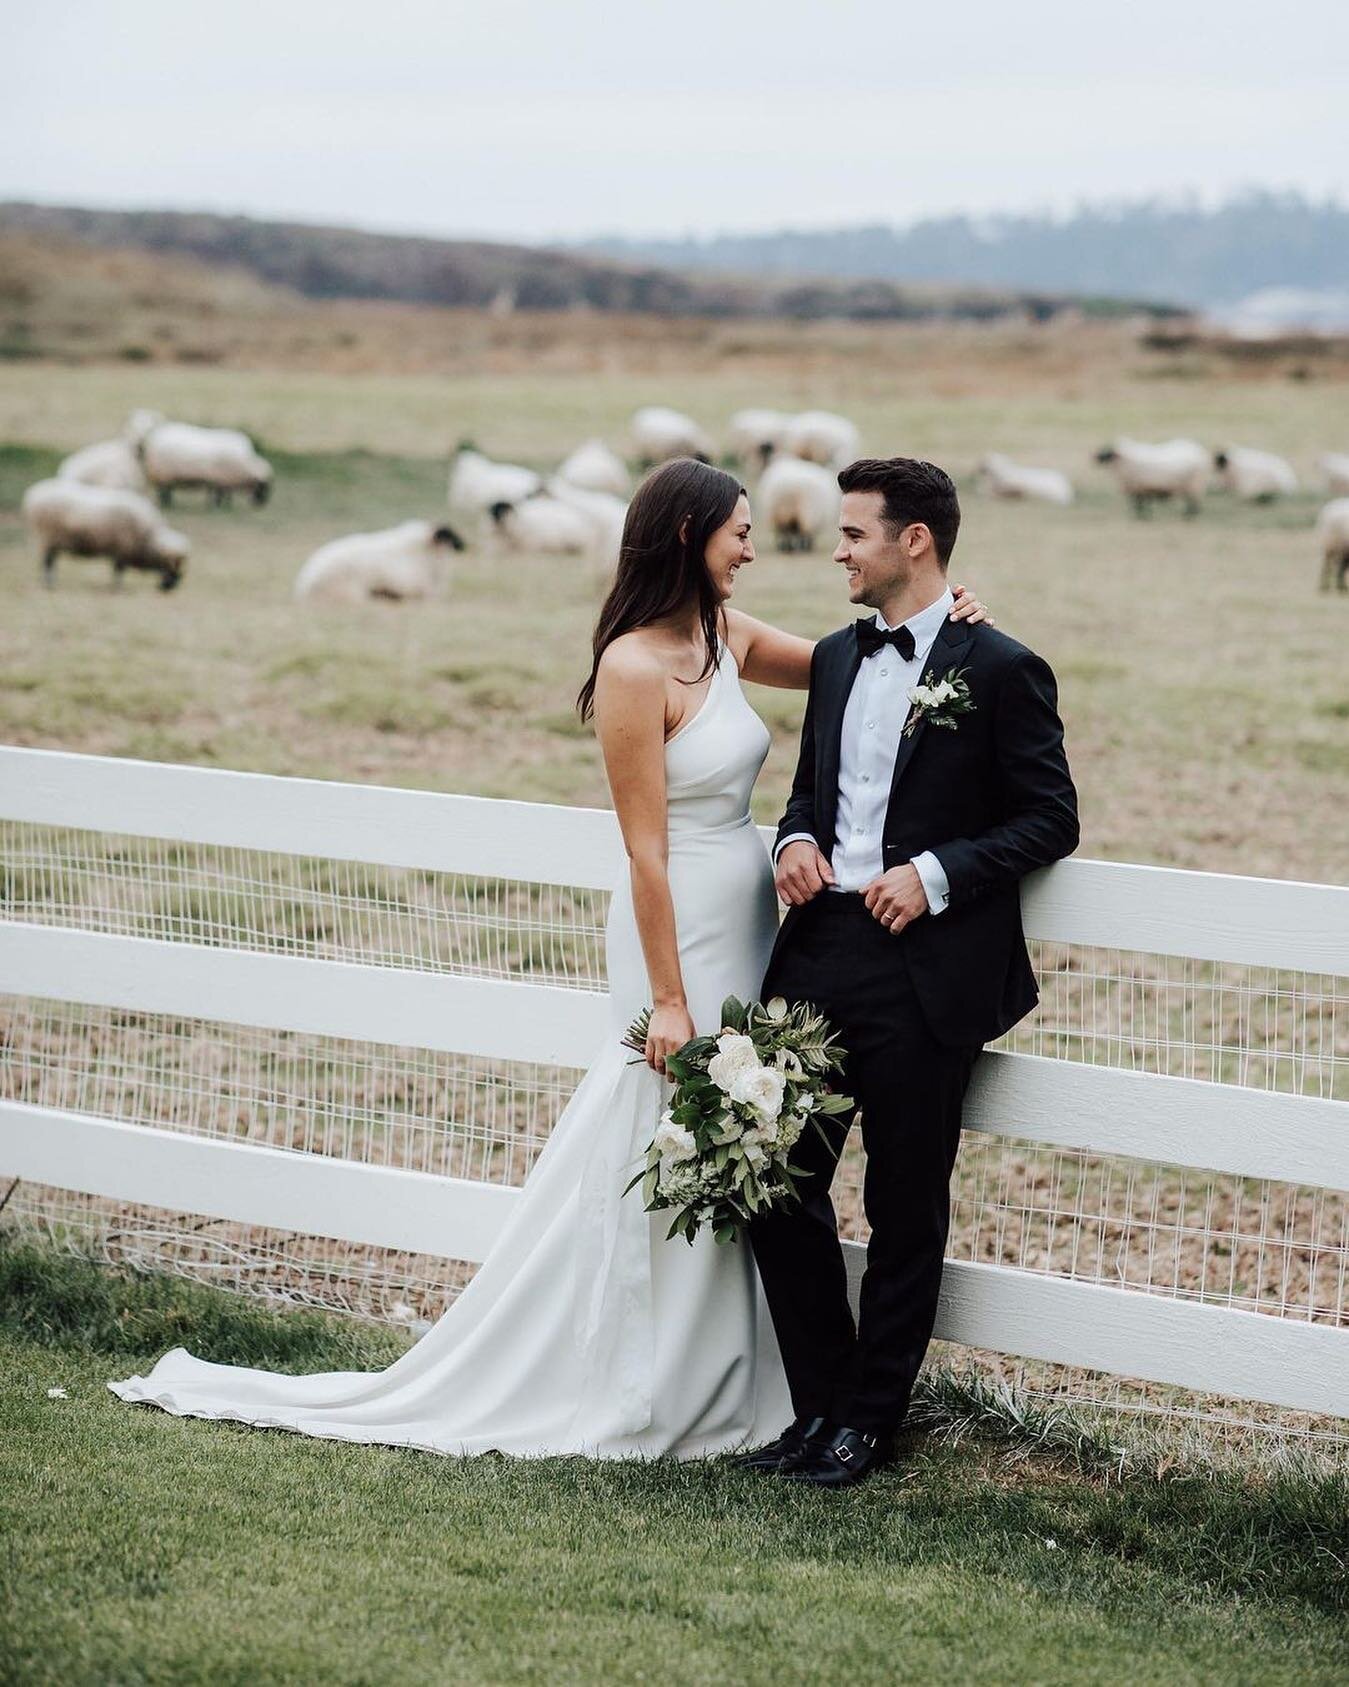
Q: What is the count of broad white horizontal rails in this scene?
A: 3